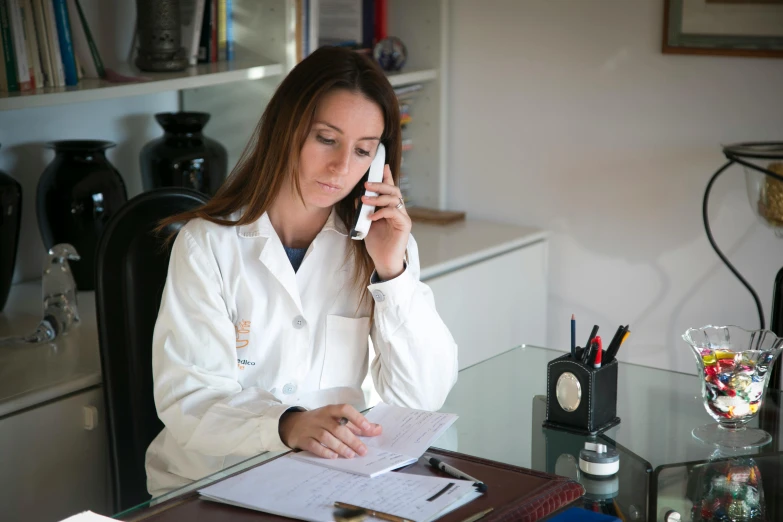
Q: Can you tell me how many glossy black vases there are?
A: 3